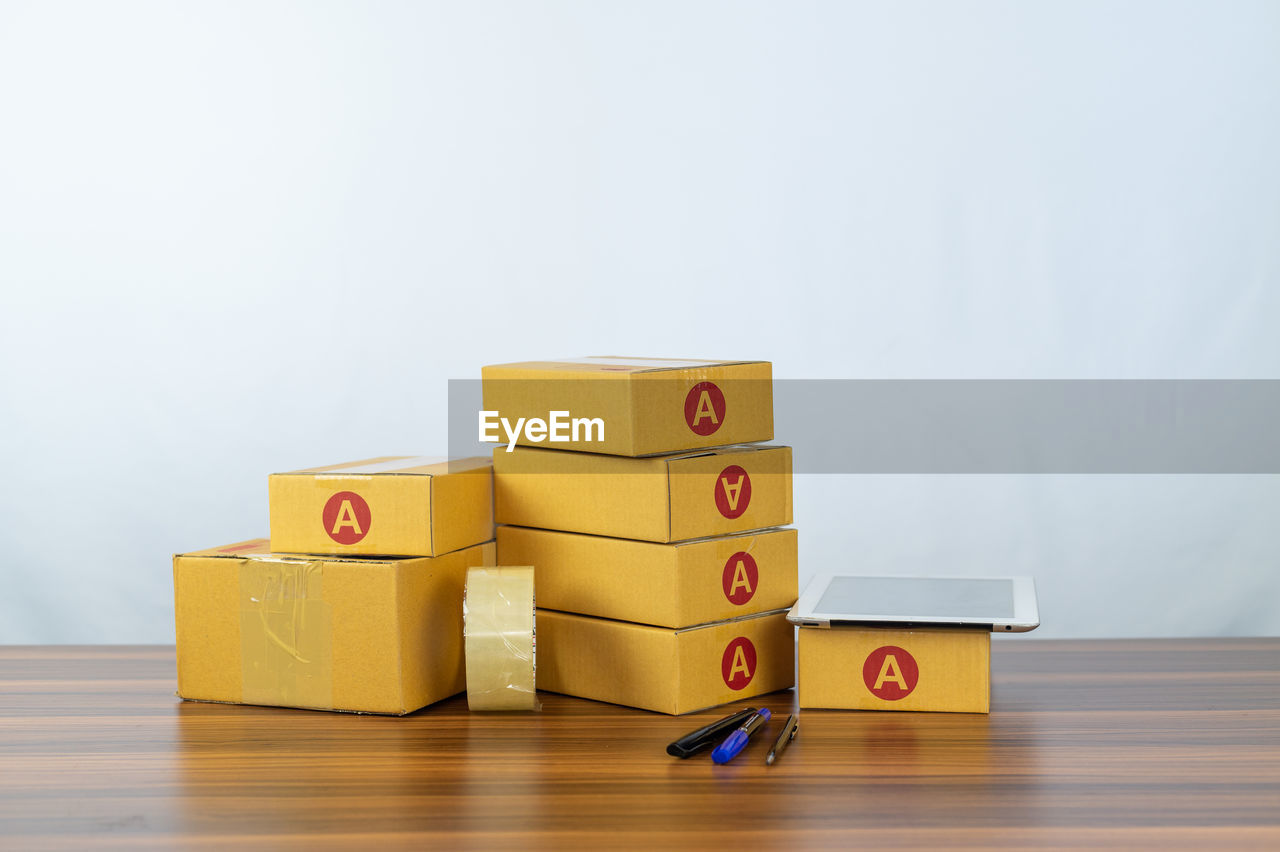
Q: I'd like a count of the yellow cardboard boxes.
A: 7